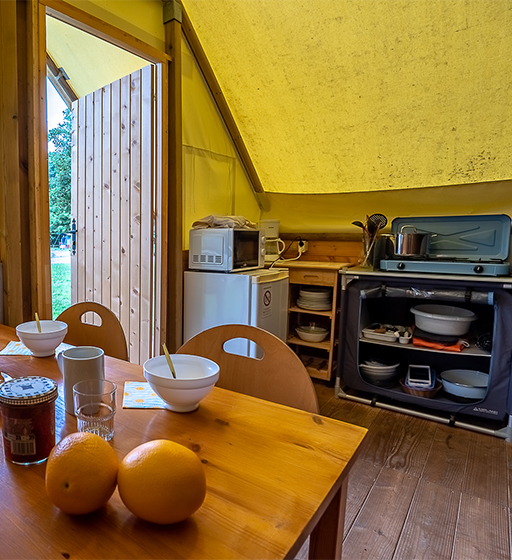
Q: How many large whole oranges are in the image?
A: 2